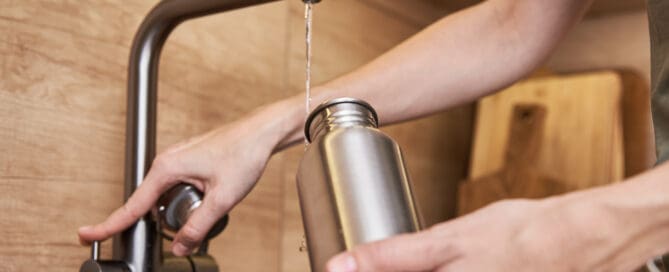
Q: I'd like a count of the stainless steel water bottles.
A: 1